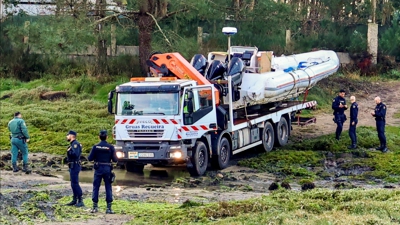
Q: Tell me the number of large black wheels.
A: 4